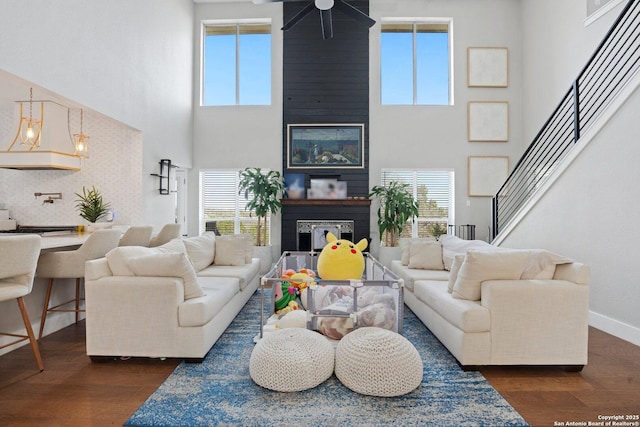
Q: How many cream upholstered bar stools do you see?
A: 4